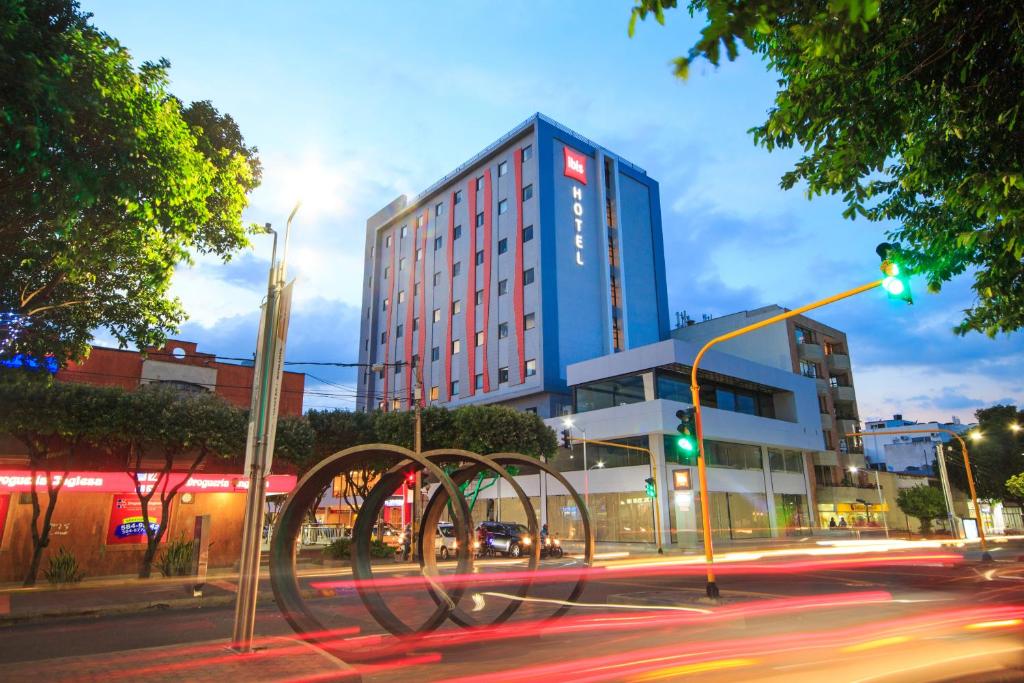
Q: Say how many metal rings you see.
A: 3